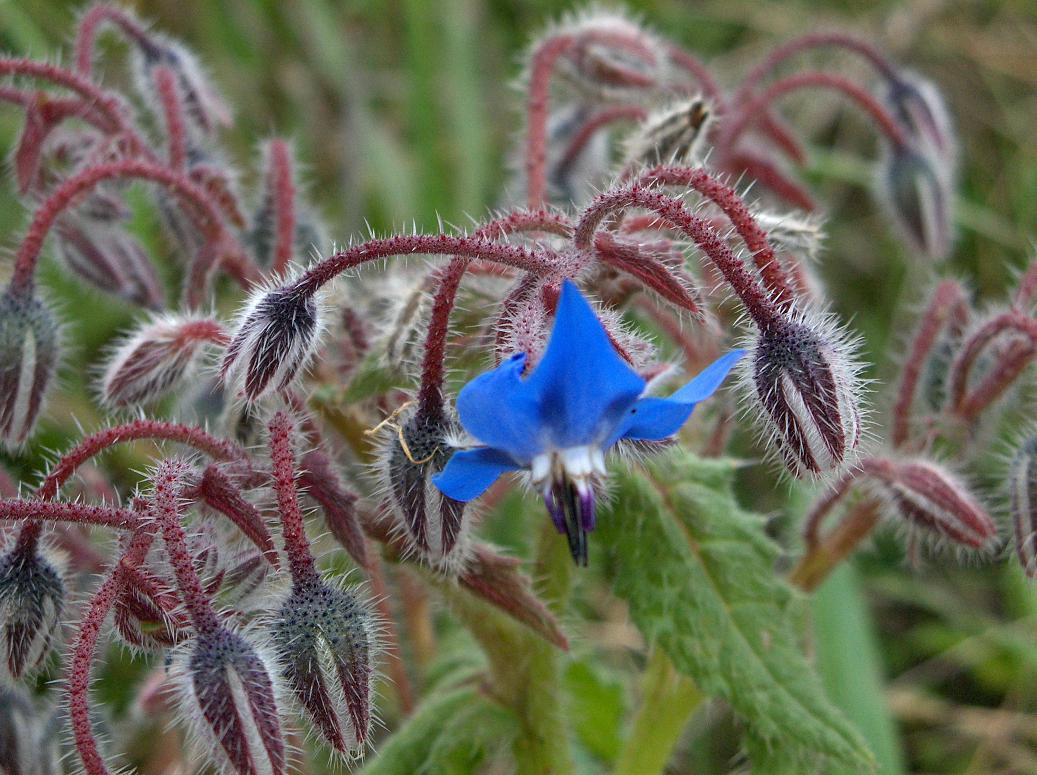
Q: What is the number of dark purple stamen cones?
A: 1